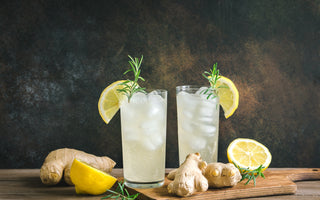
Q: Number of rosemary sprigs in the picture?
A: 4